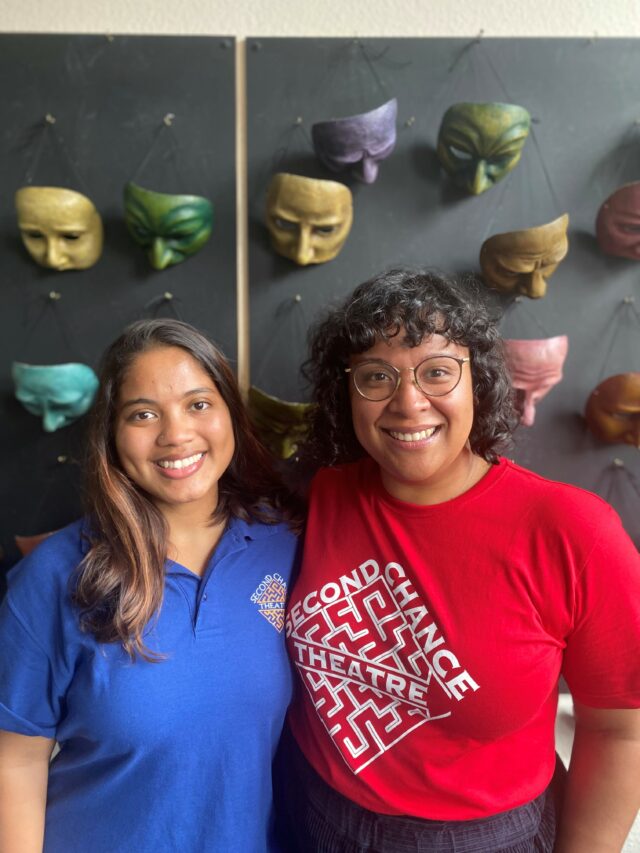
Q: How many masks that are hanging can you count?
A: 12